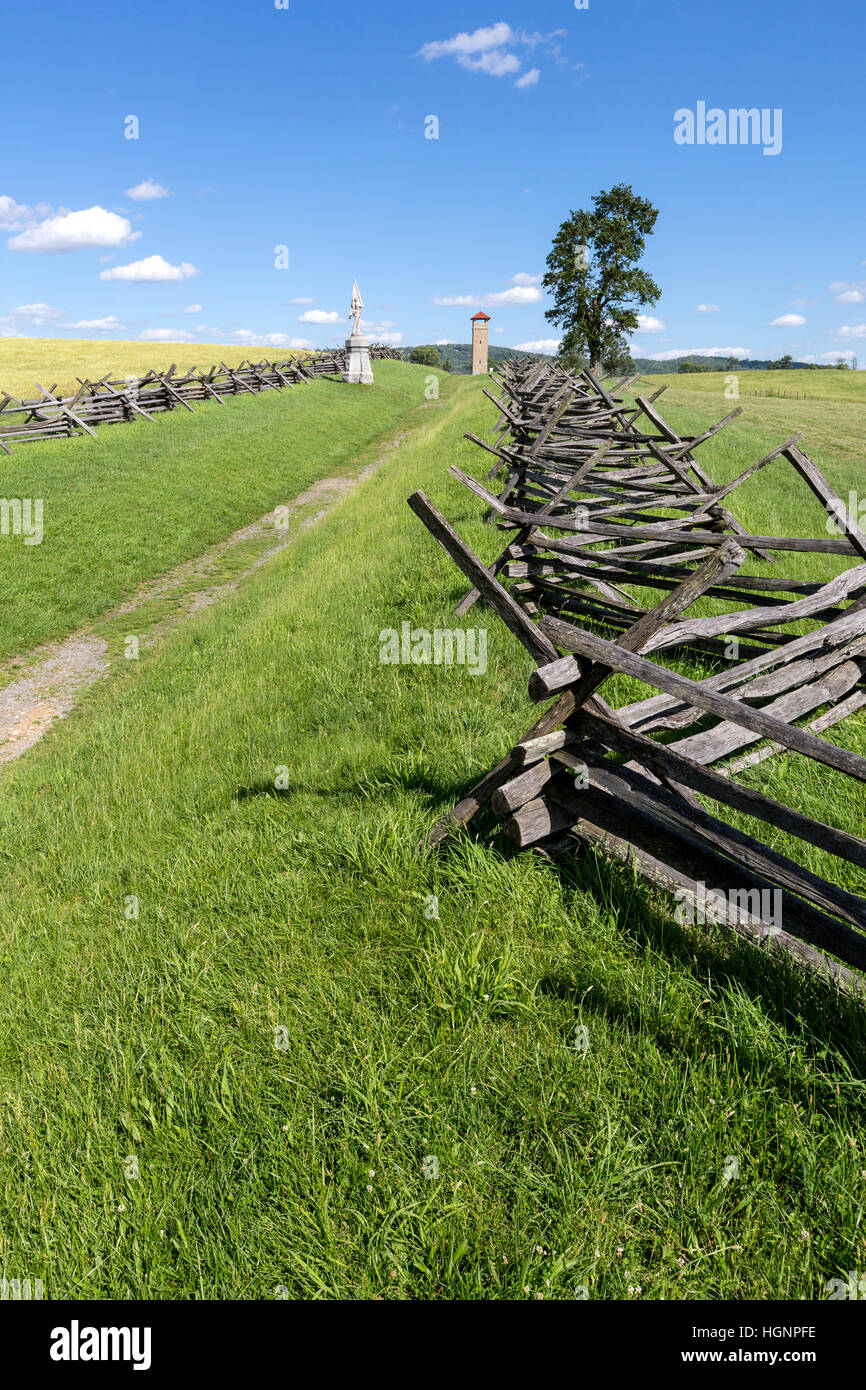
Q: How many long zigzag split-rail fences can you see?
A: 2